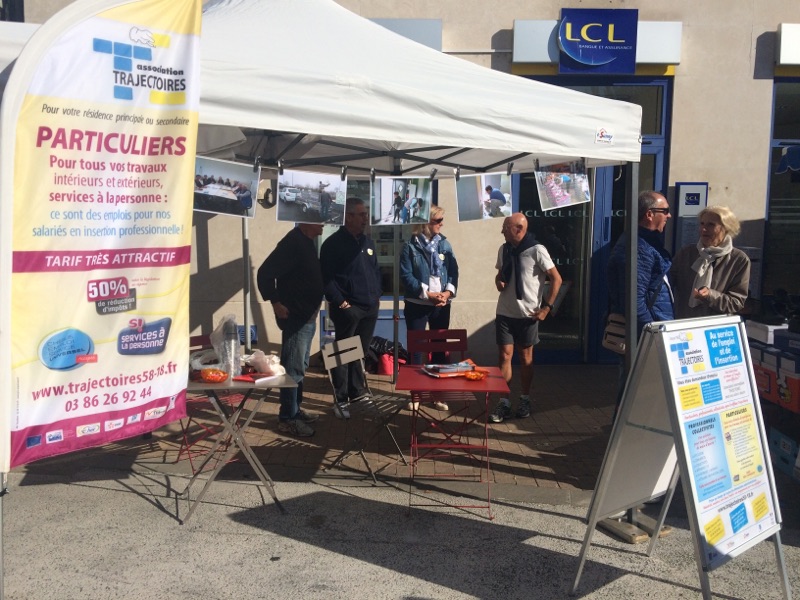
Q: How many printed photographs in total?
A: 5